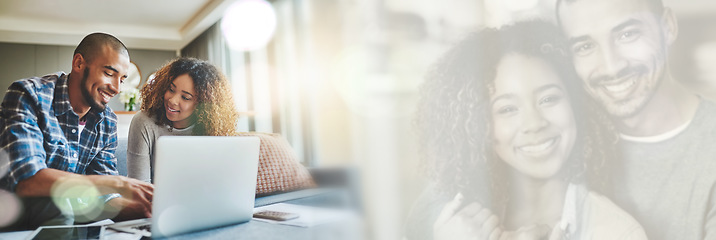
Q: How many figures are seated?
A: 2